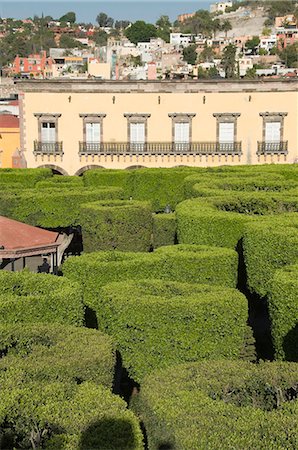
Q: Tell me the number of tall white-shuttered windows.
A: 6